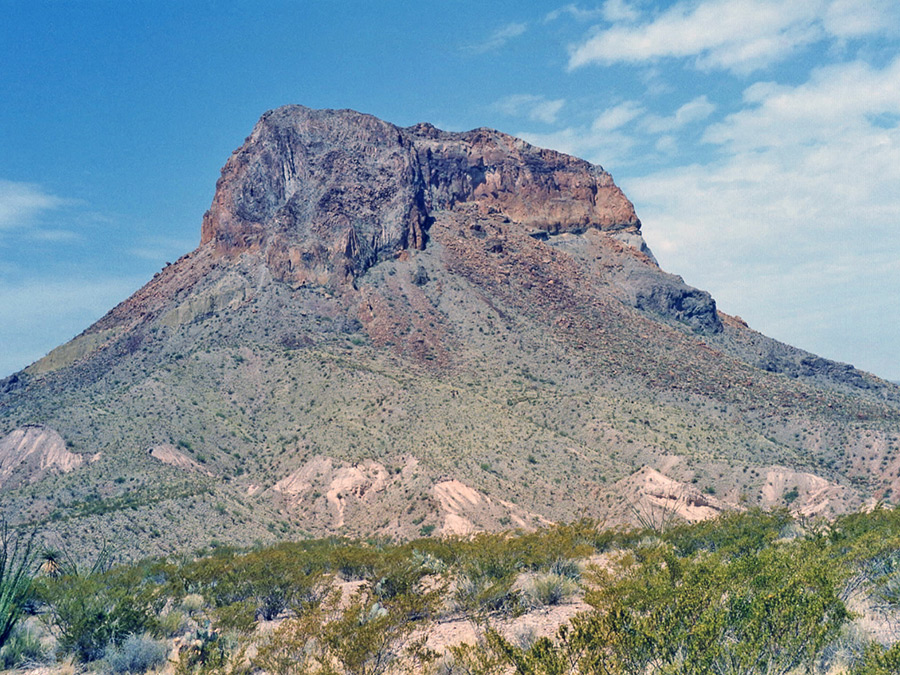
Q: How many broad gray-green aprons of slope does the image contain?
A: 1